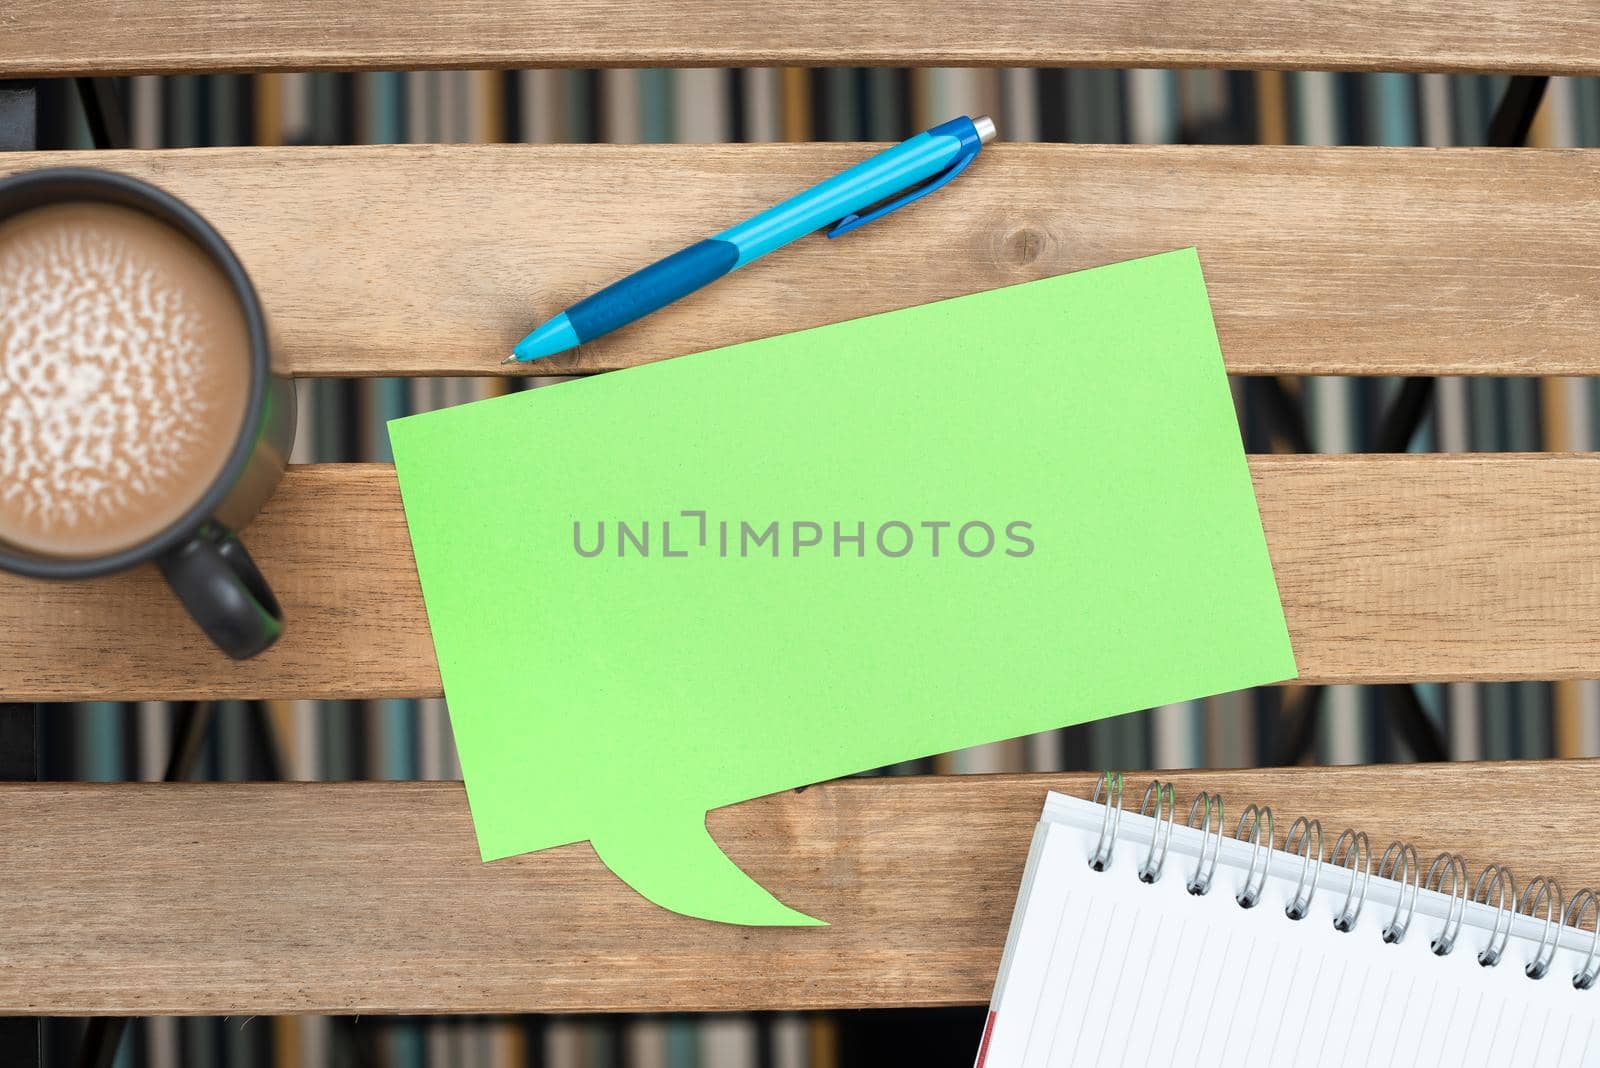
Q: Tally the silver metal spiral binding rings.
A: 11